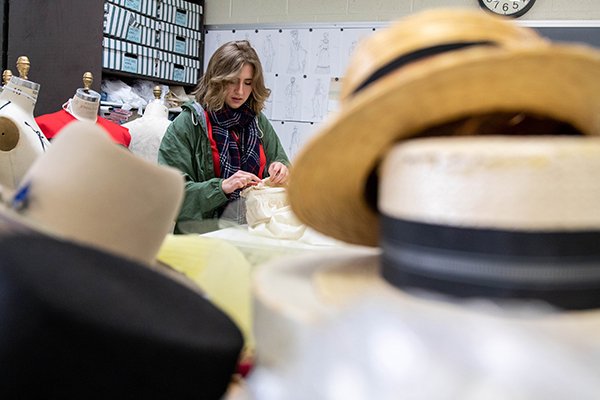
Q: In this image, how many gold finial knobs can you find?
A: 4